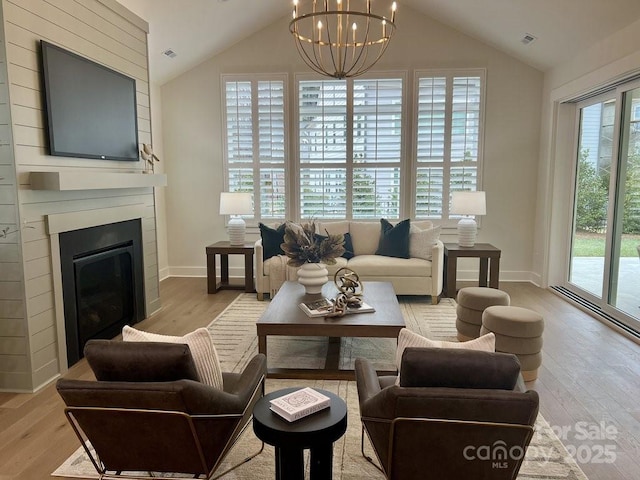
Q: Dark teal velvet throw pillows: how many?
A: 3